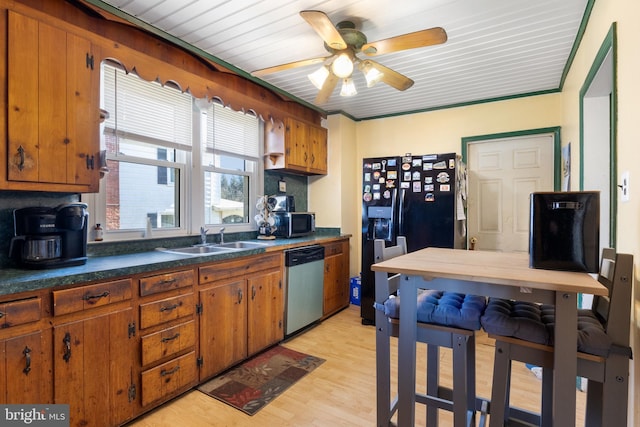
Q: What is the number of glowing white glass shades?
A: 4